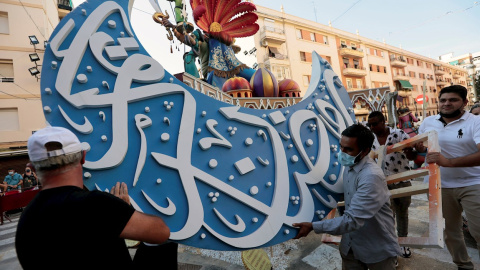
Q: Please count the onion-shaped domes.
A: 3